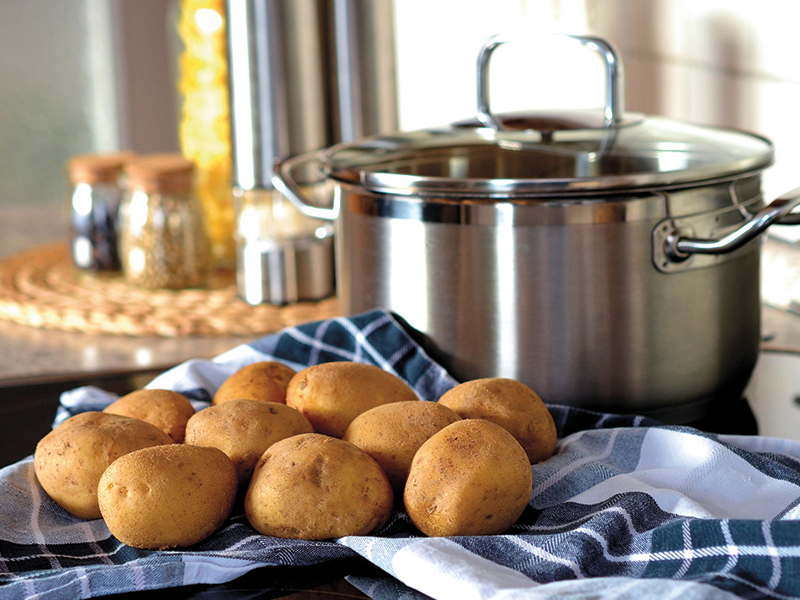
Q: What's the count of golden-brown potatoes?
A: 10